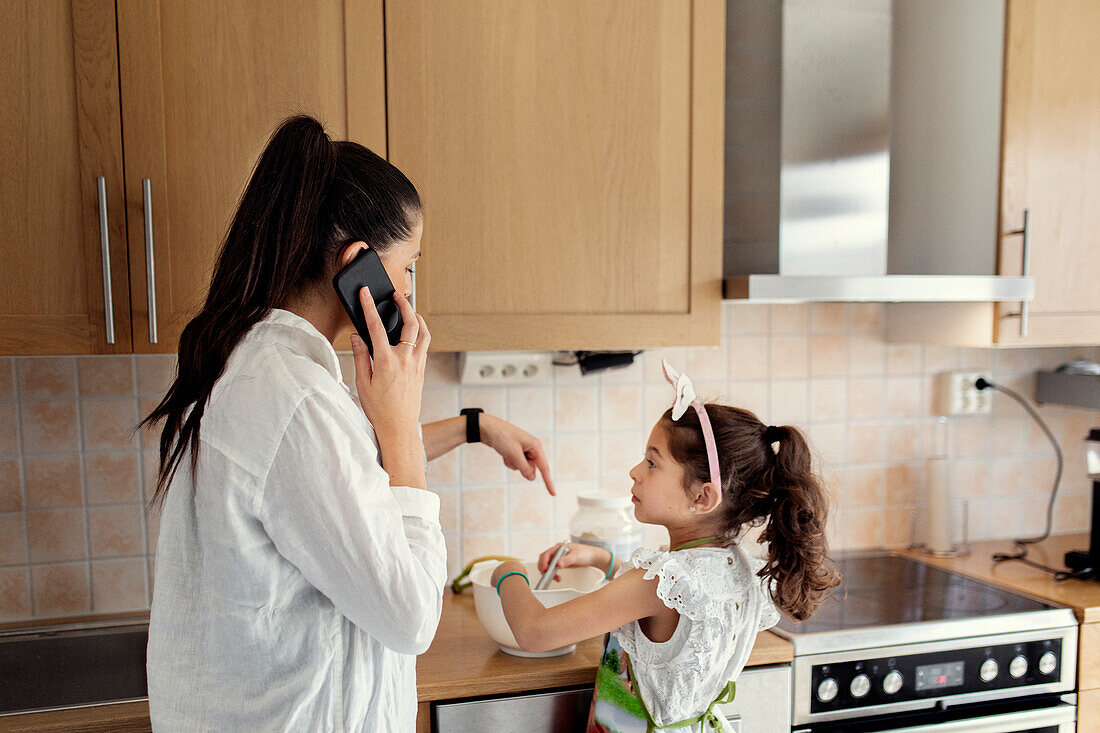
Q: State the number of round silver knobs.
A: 6